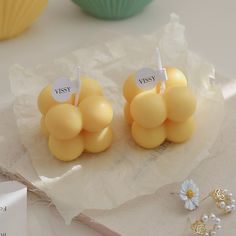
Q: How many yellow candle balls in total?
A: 14